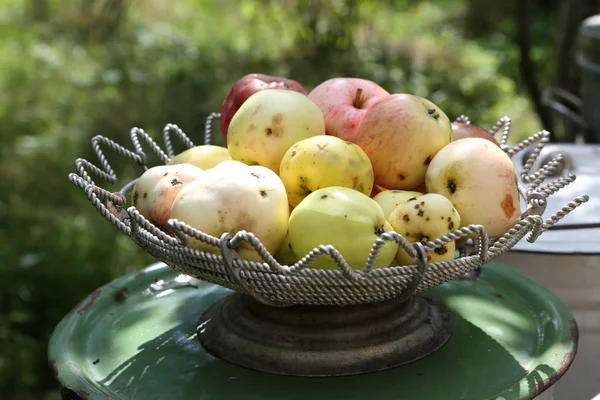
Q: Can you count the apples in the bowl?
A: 13